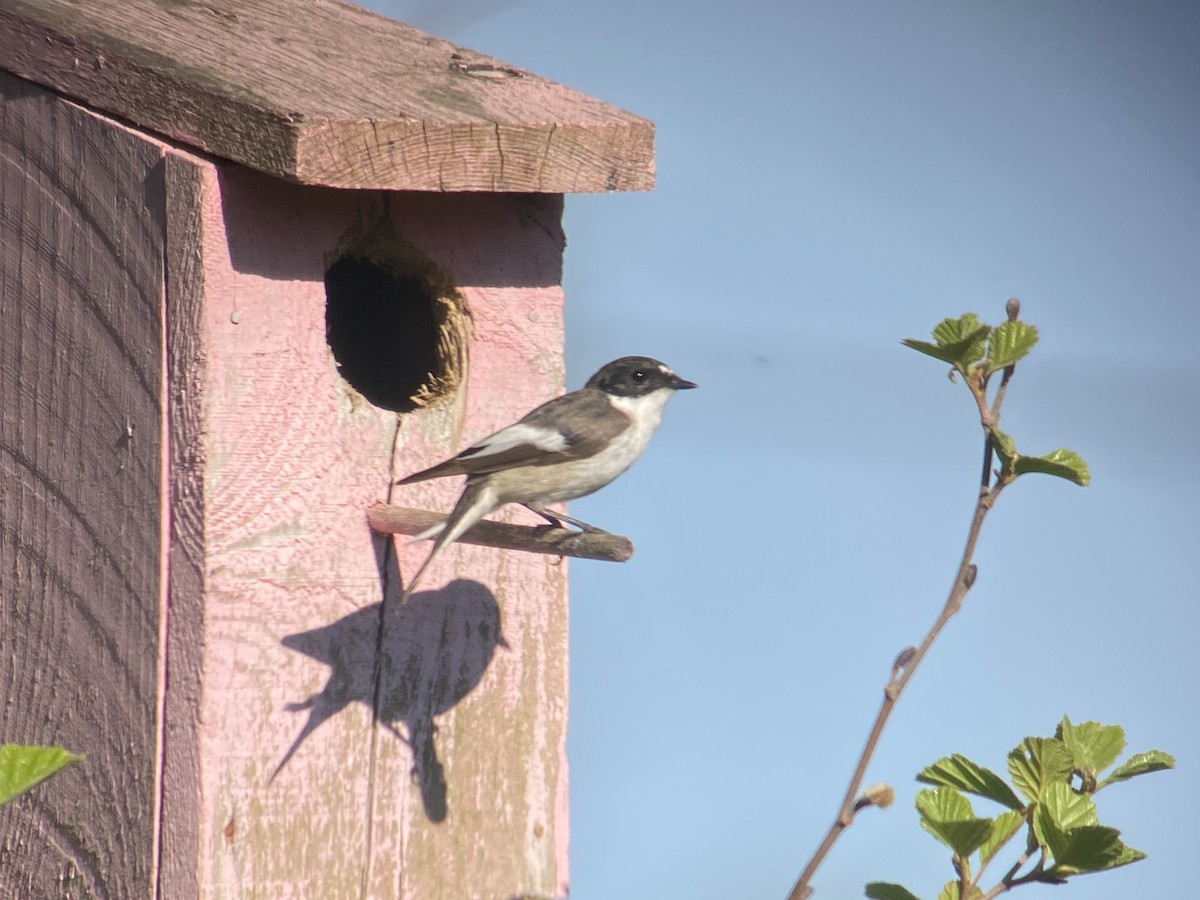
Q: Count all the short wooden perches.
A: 1